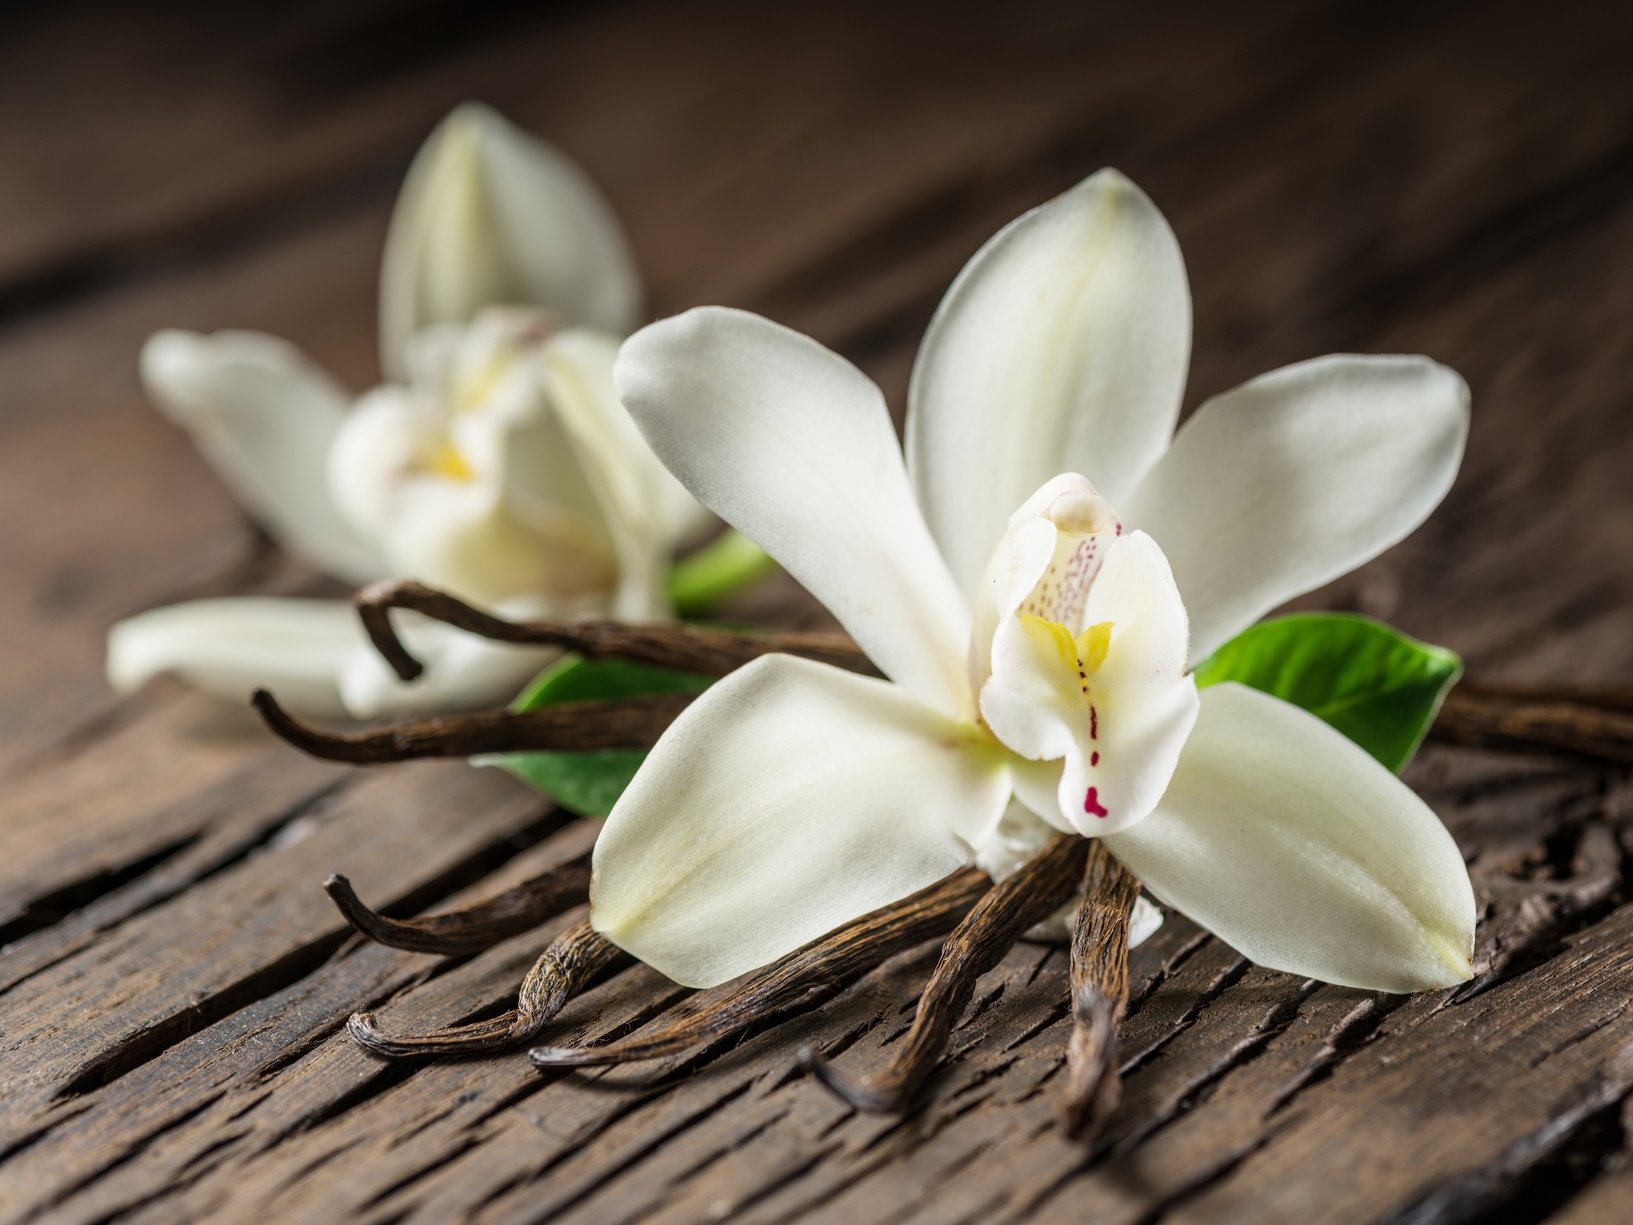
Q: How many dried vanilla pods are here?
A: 7